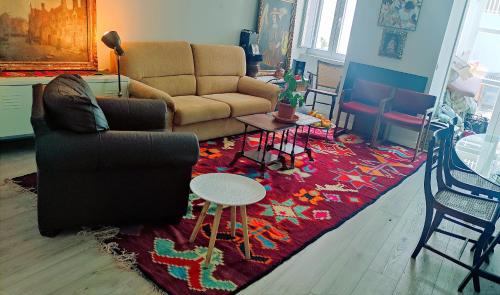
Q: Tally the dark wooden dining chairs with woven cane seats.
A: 2